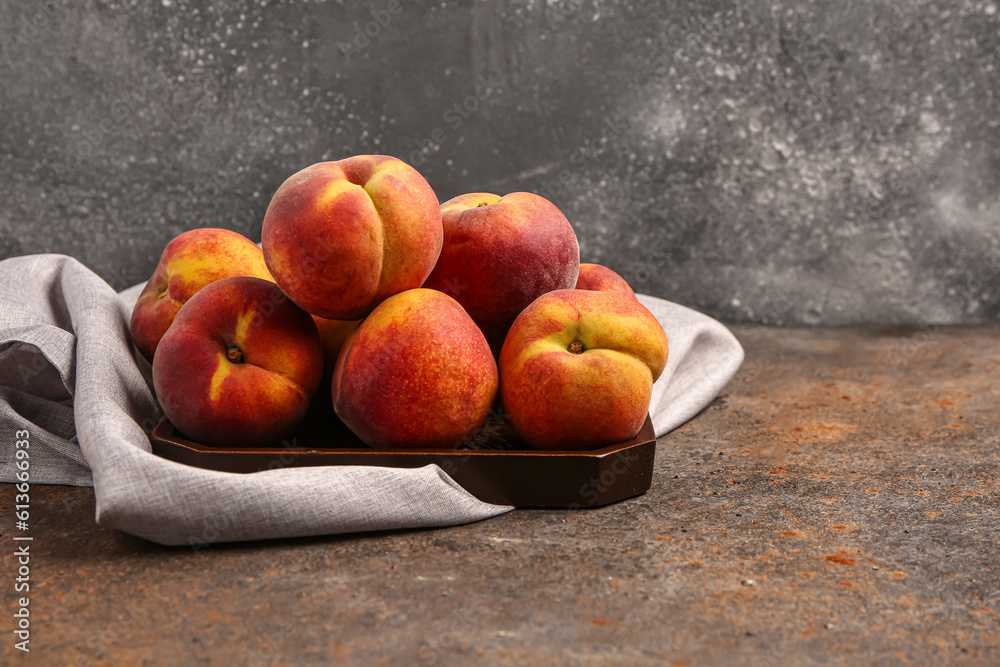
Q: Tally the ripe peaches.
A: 8